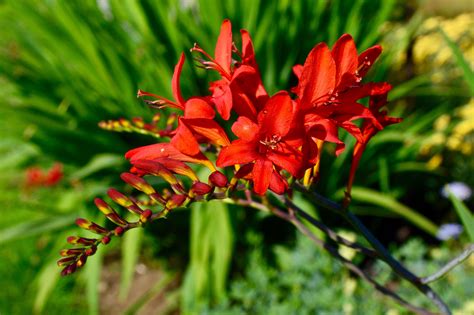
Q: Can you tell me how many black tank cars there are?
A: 0